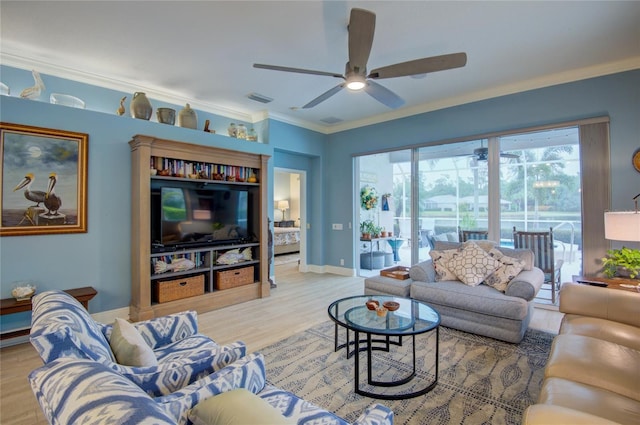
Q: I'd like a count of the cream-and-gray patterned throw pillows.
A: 3